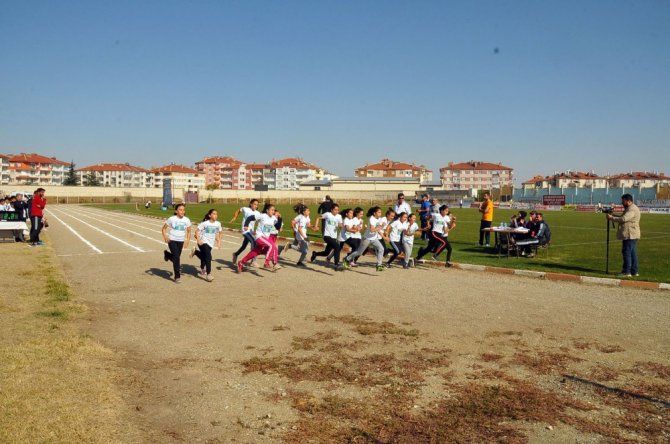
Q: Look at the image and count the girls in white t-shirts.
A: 15